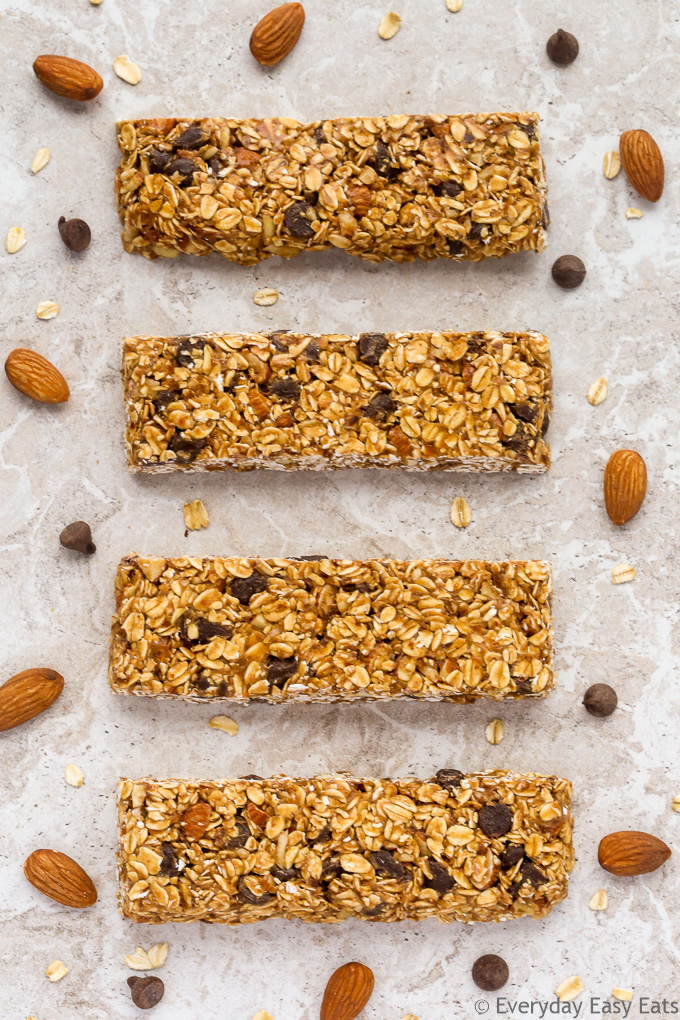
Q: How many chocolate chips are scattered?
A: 7